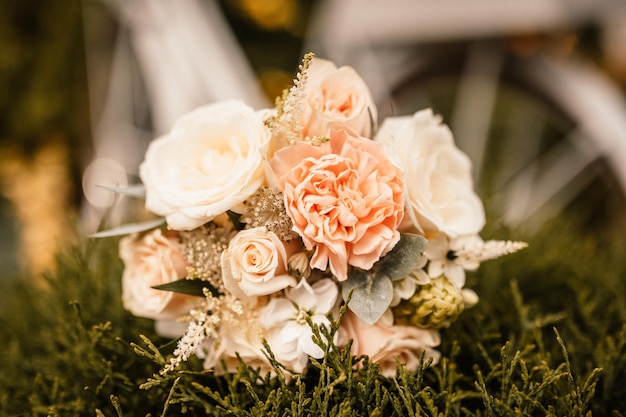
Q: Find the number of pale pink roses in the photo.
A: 4